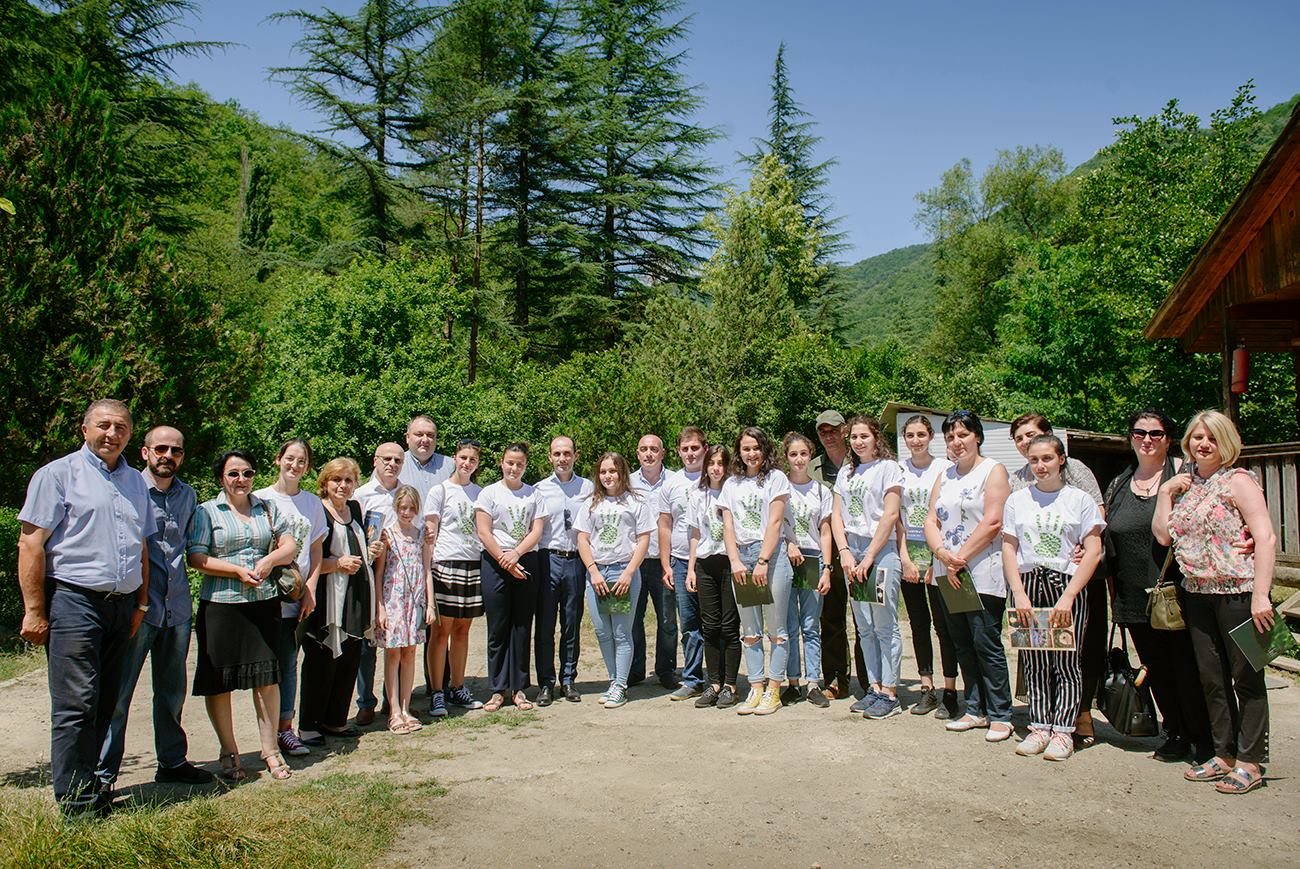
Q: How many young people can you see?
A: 12